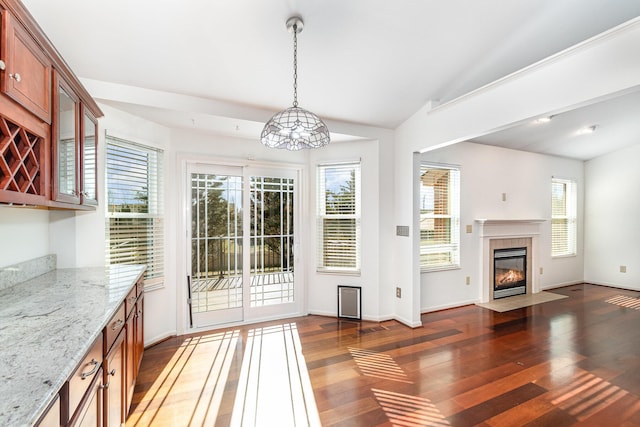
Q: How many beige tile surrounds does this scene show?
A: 1